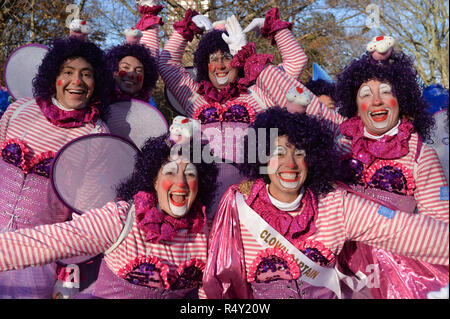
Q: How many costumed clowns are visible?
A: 6